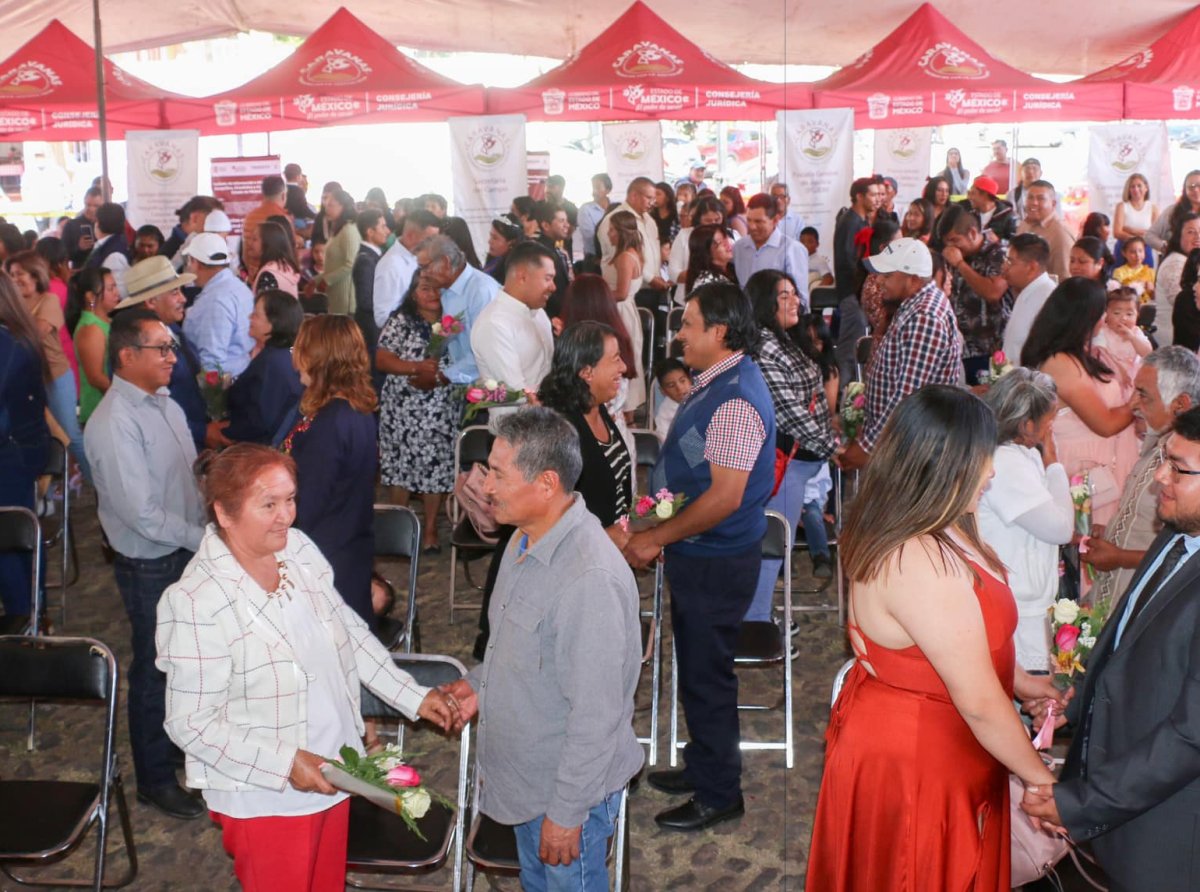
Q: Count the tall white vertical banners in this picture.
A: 6